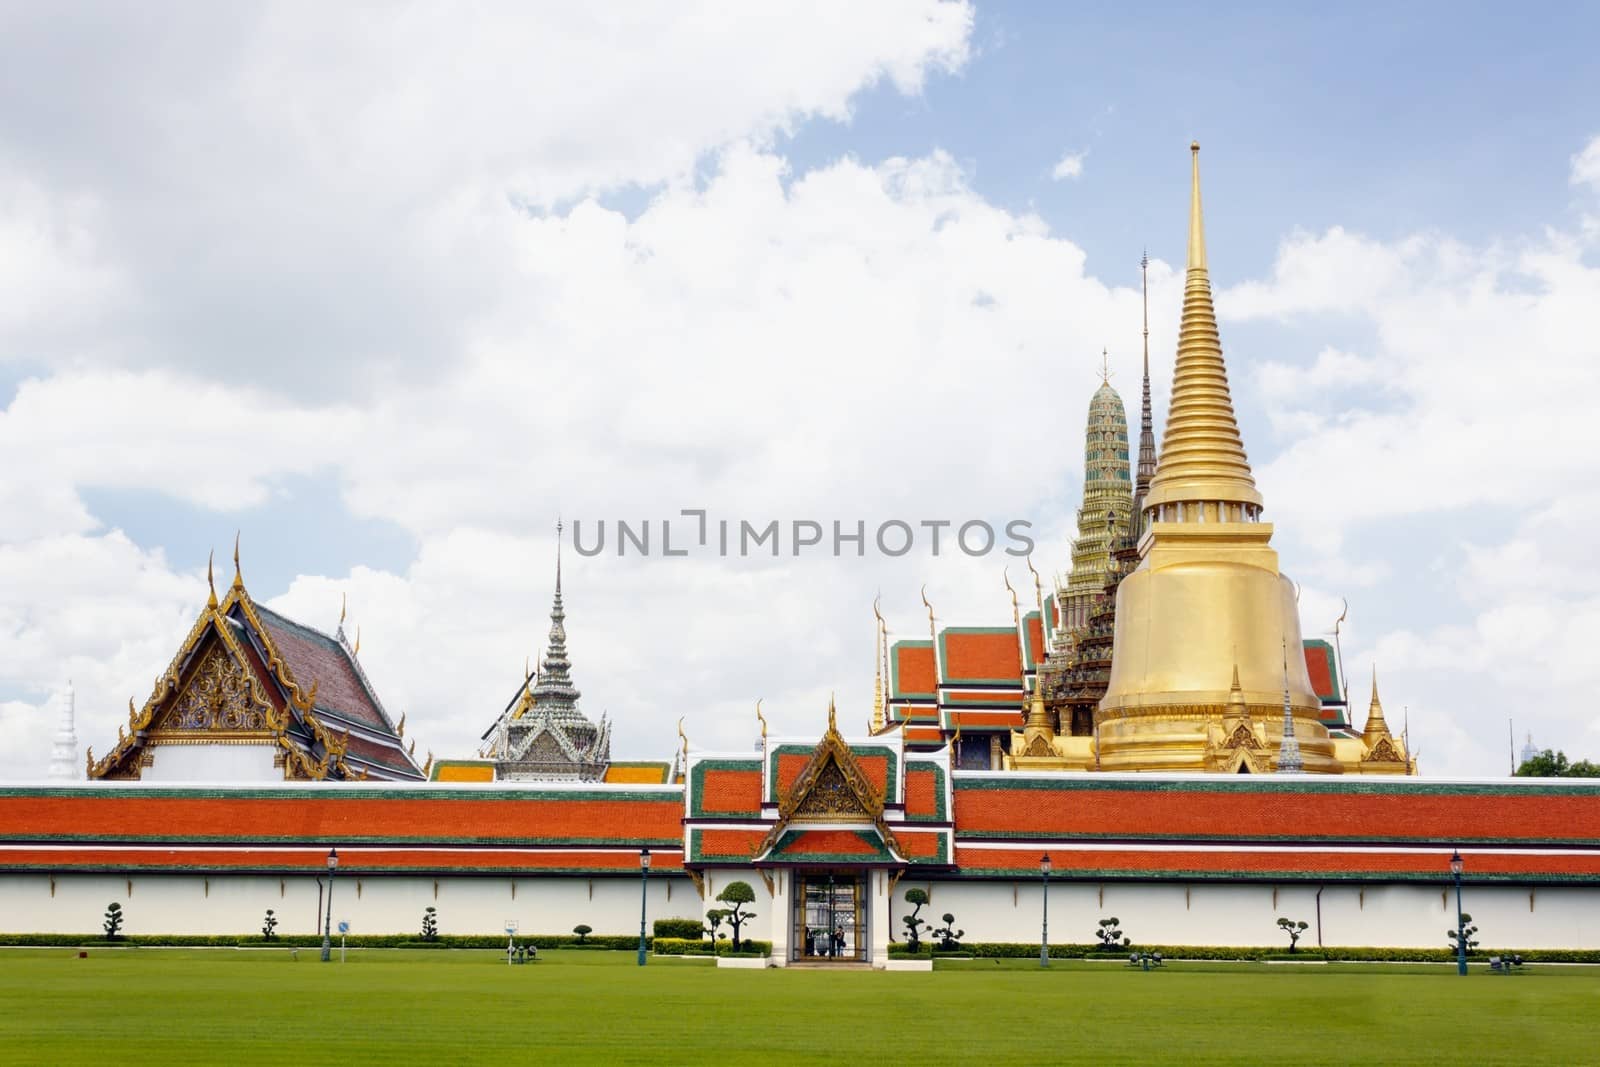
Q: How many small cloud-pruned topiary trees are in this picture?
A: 11